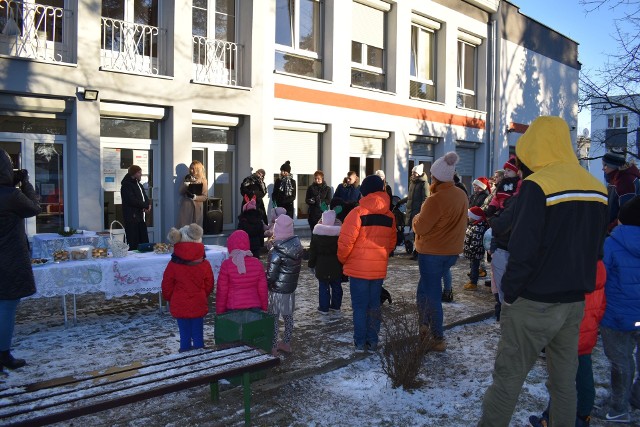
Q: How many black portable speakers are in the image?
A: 1